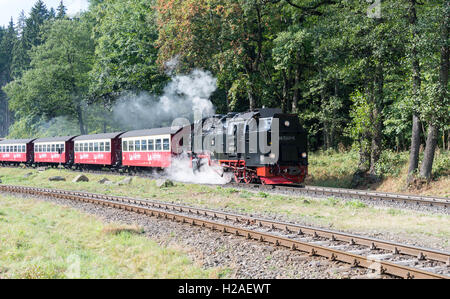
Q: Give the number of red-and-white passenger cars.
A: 4